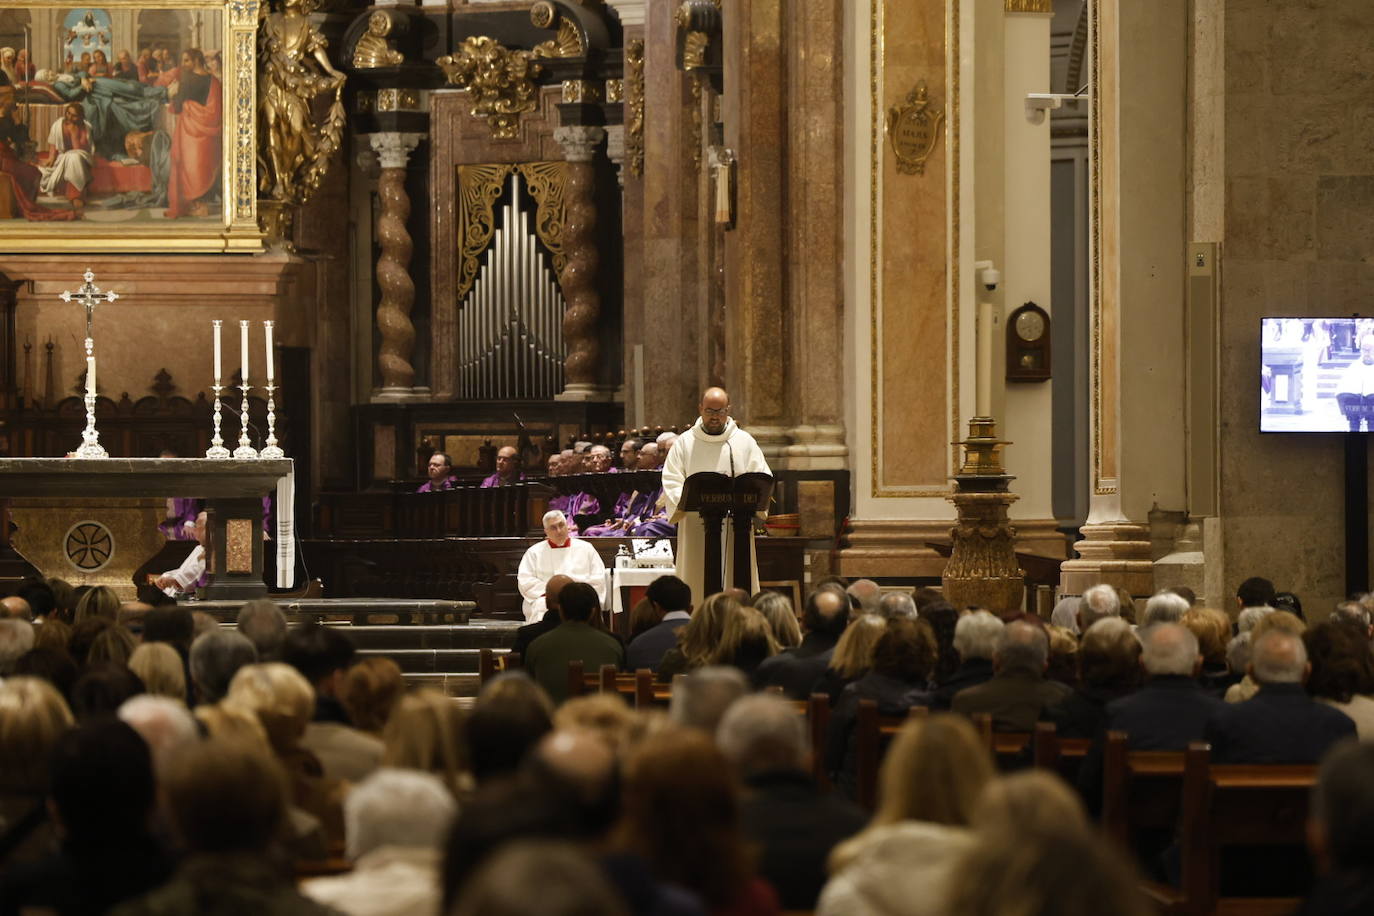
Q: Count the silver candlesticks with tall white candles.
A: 3